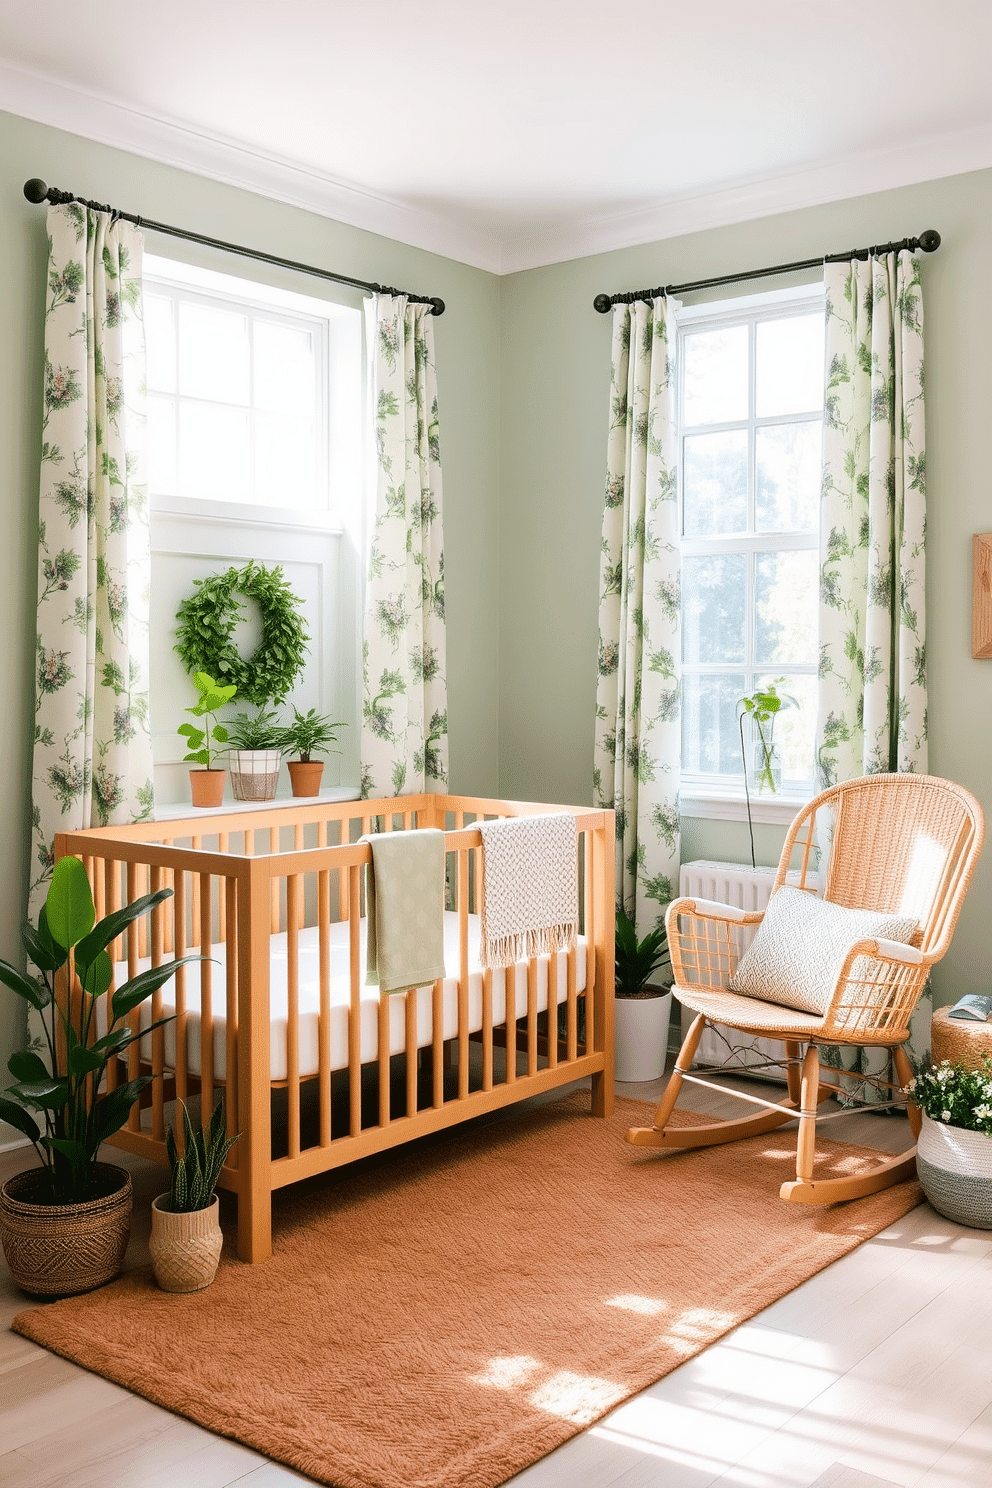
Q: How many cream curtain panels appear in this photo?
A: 4